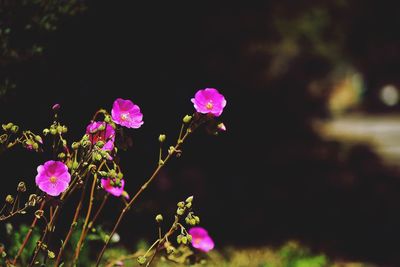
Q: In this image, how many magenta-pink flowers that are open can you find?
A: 6